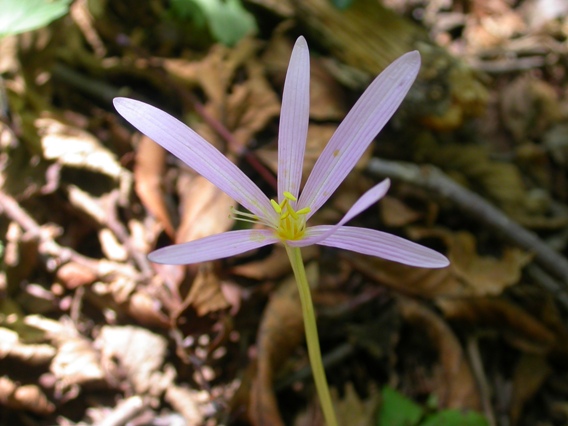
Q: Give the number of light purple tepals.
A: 6